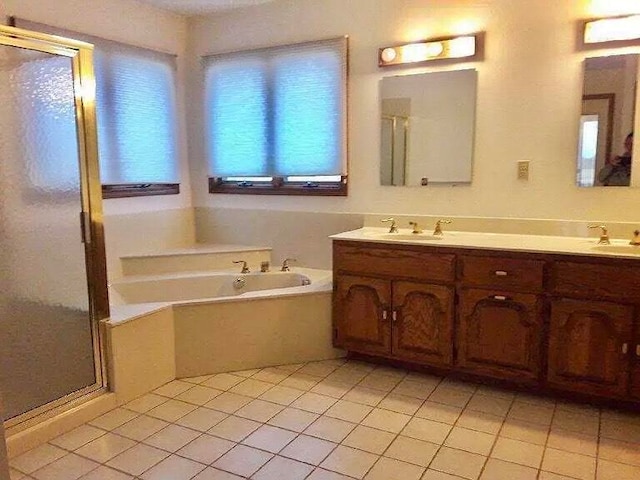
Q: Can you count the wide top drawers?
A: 2